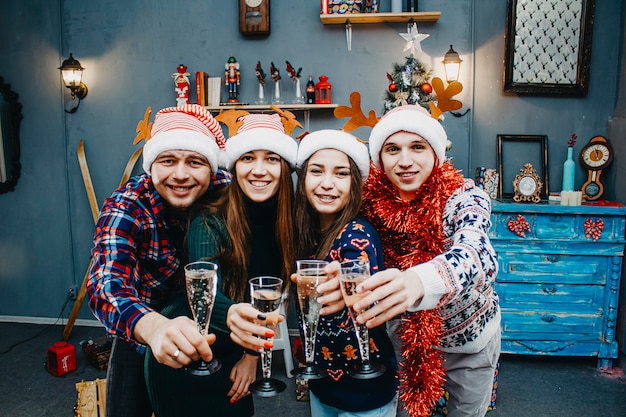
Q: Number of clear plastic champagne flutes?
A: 4